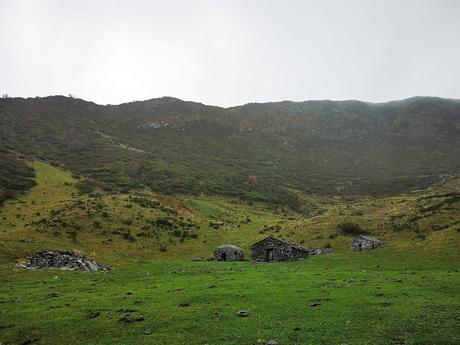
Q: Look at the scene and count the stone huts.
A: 3